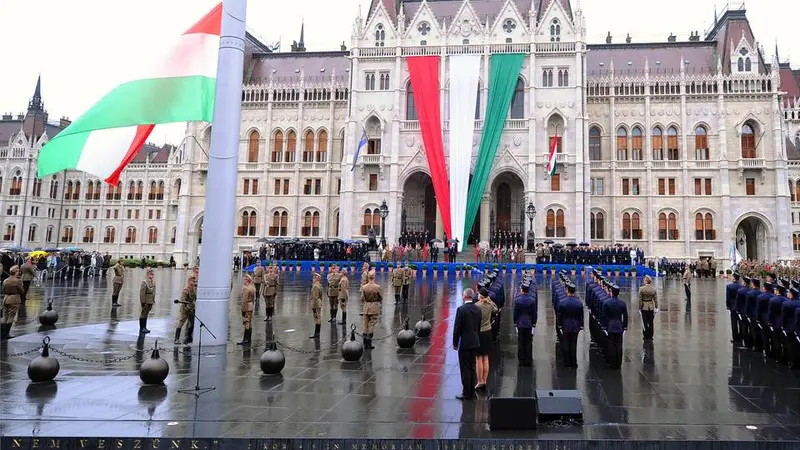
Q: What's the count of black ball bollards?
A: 7